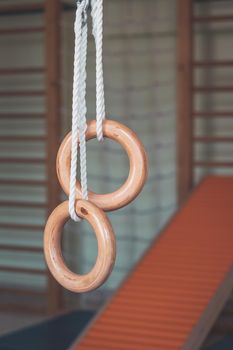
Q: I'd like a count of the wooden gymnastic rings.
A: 2